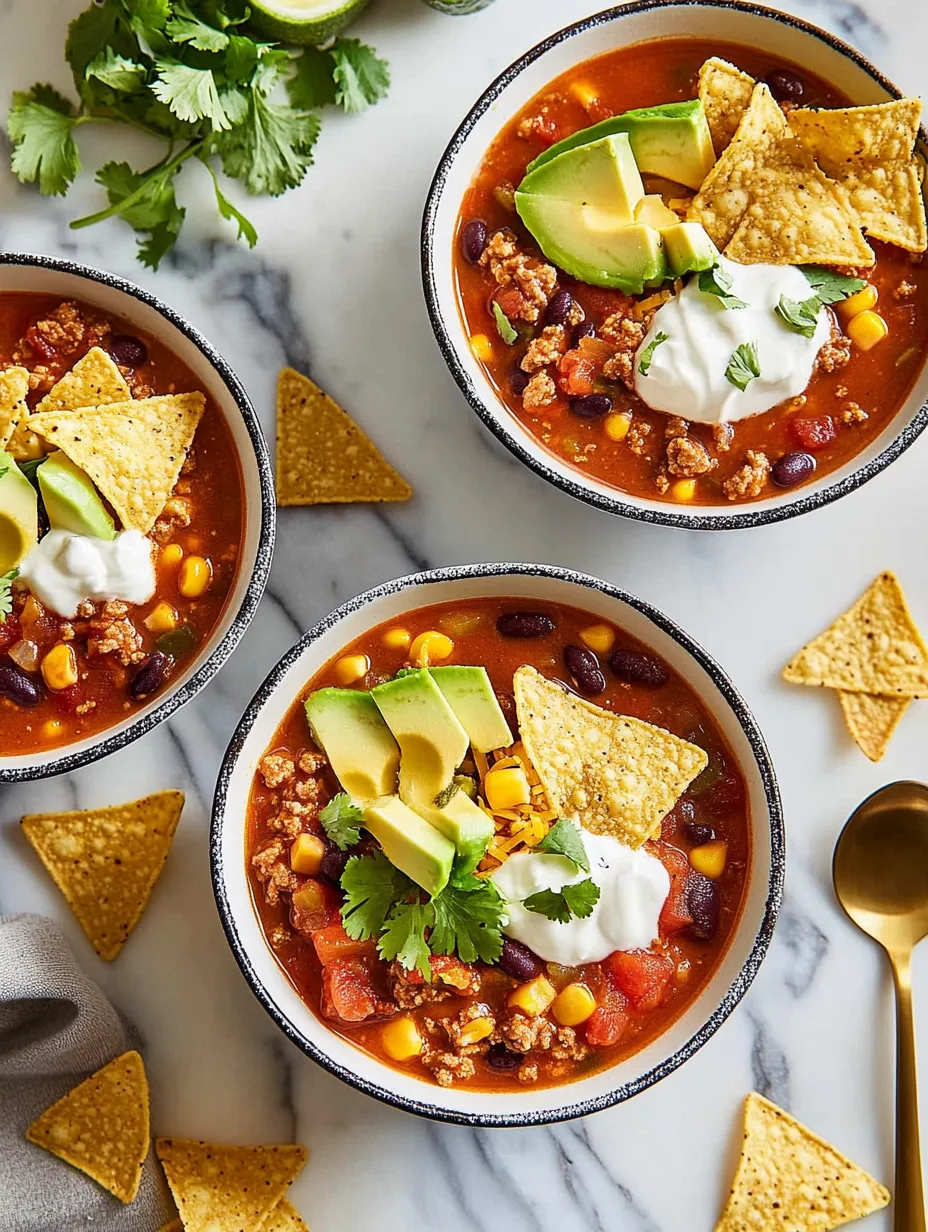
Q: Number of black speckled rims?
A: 3